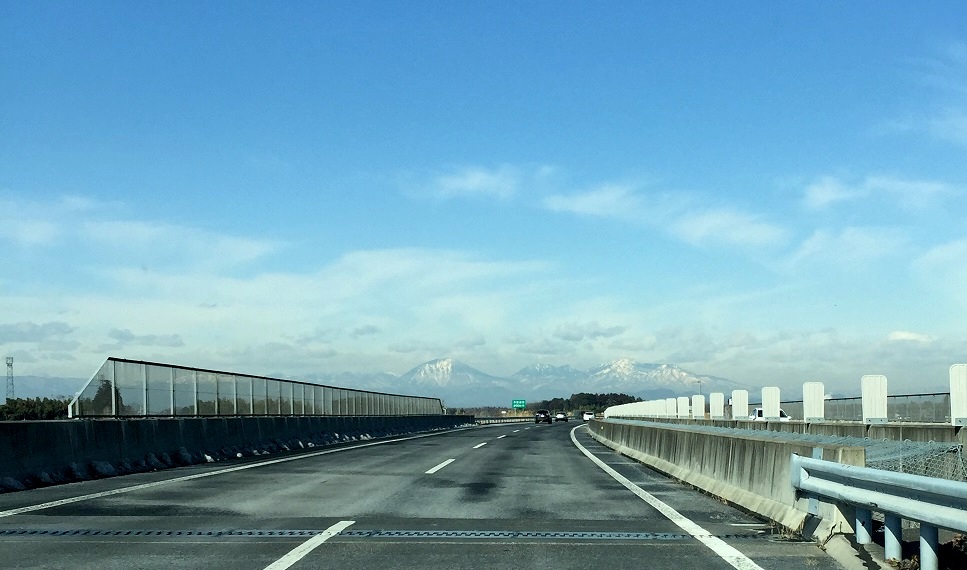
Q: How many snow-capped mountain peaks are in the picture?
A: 3